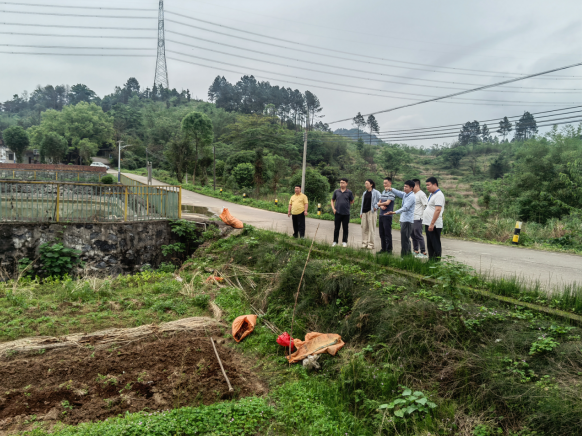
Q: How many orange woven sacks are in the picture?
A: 3